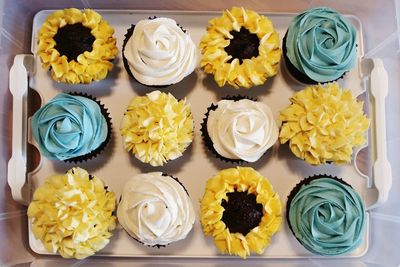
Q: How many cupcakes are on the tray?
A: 12